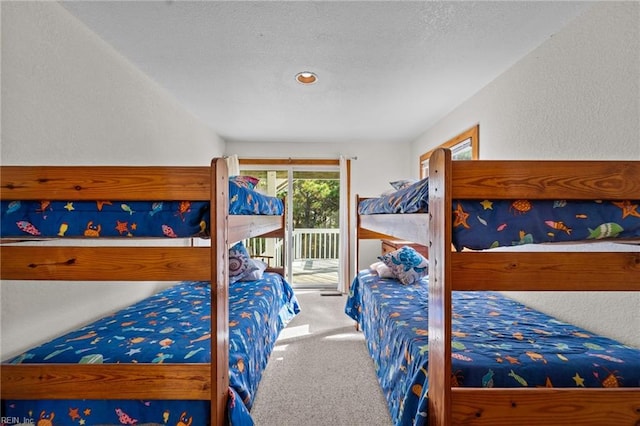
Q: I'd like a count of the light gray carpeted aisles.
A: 1